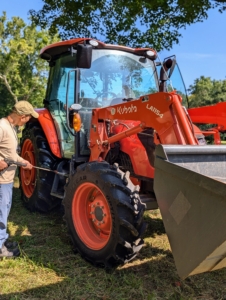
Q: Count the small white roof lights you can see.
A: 2